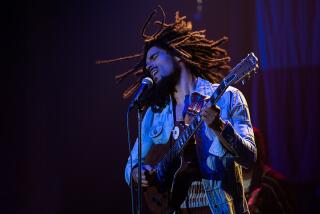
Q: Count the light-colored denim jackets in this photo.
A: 1